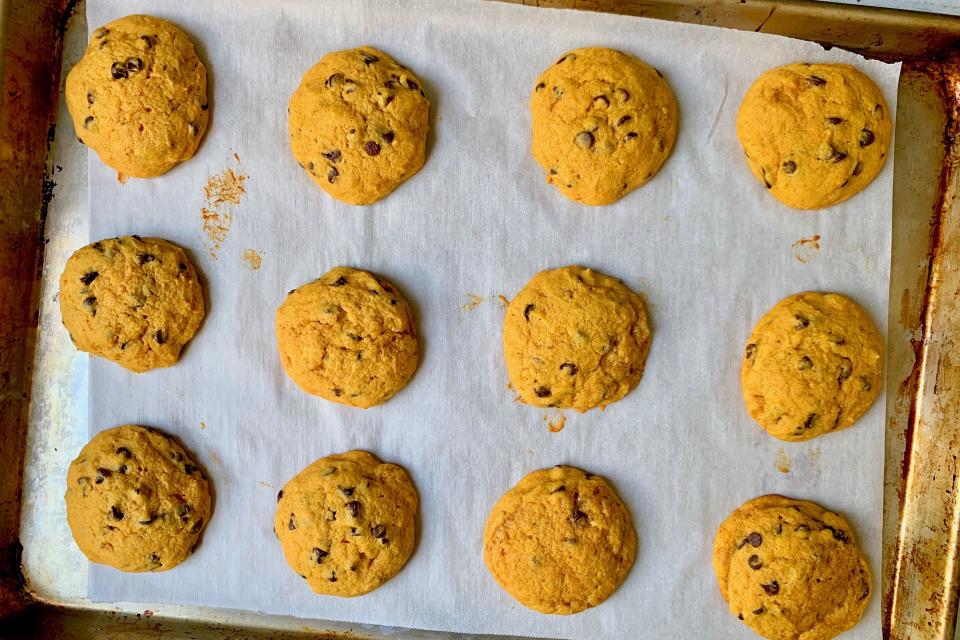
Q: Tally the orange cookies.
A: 12